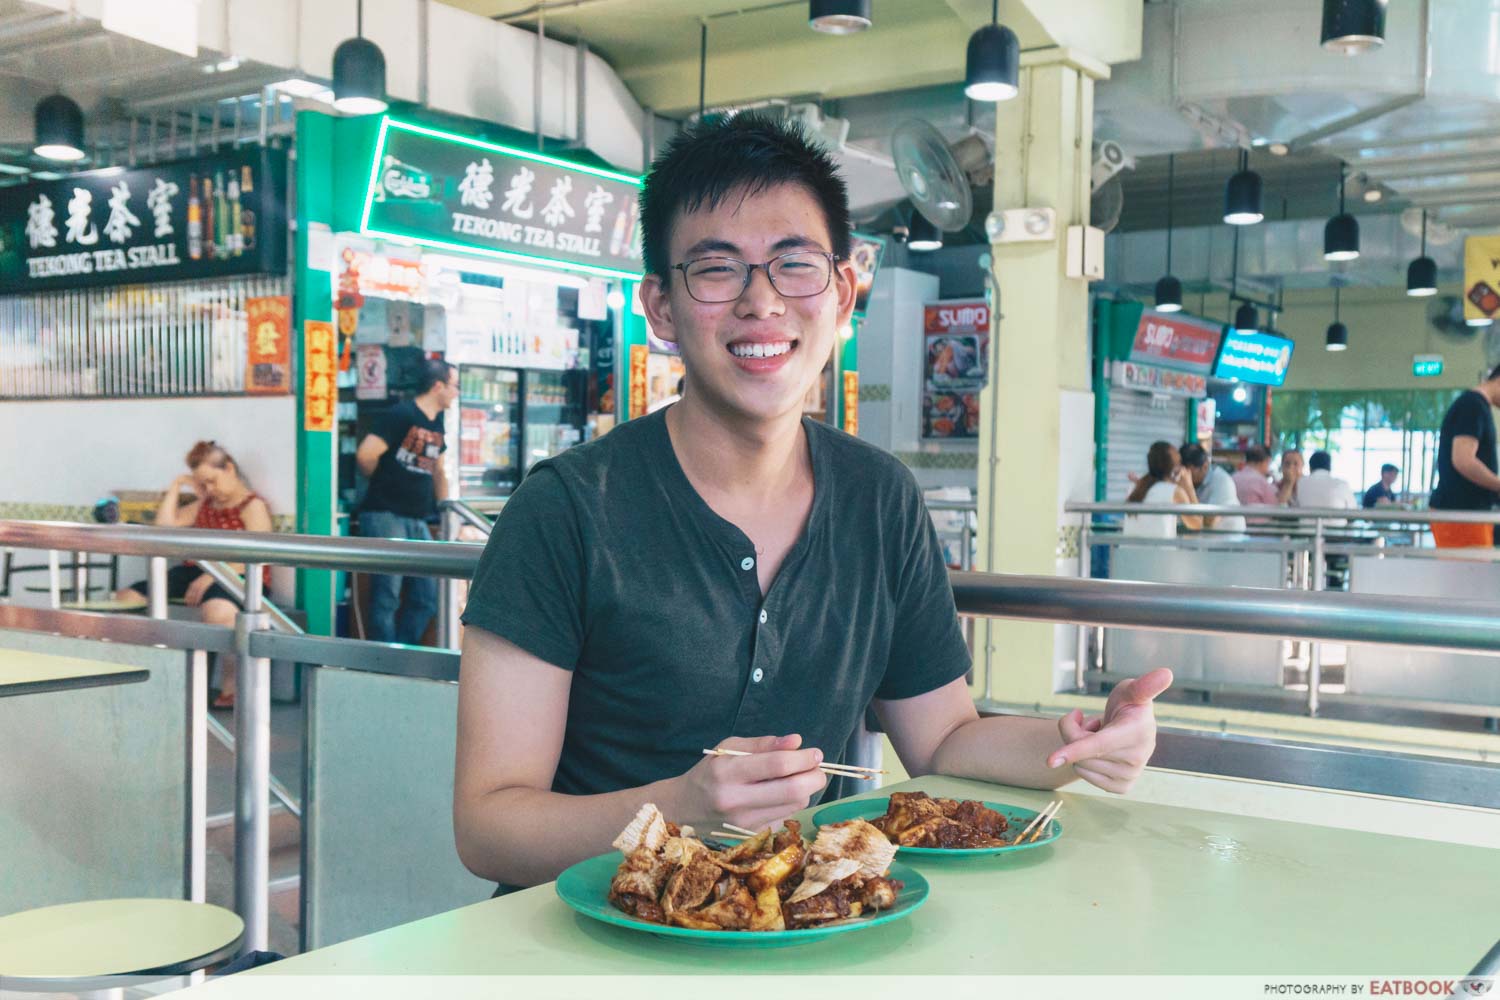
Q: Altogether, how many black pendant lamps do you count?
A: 12